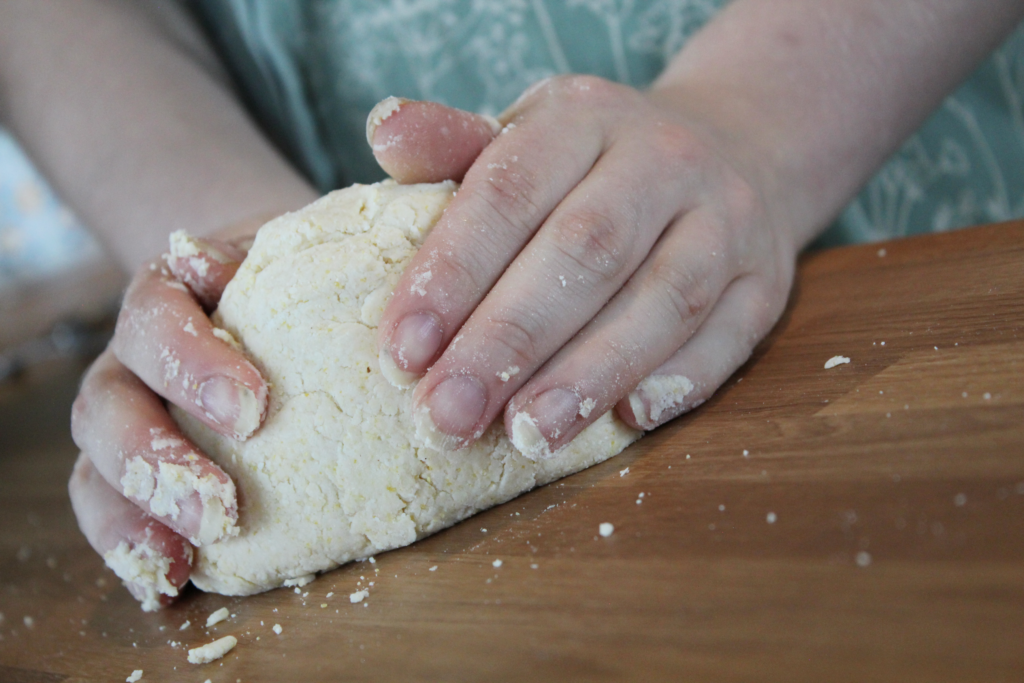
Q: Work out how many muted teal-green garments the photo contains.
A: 1